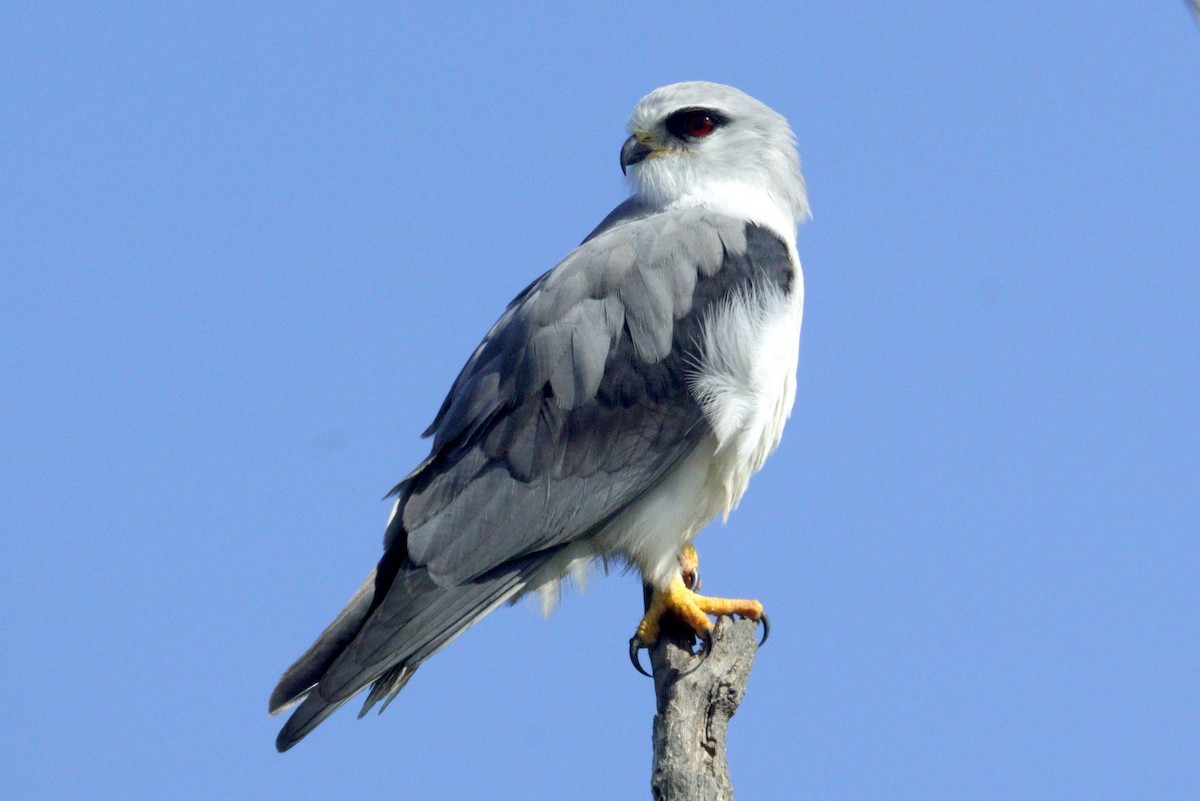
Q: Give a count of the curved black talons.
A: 4